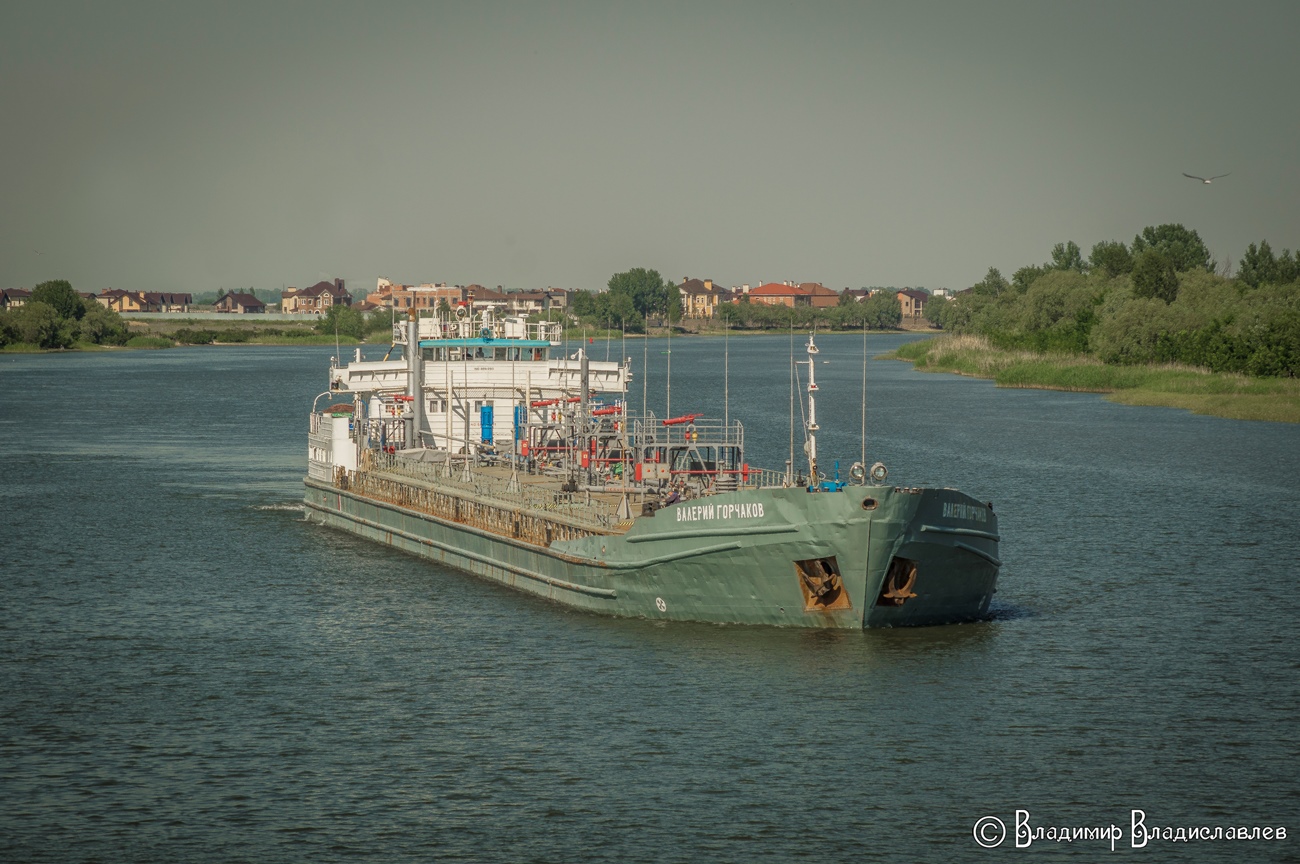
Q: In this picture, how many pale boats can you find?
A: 1